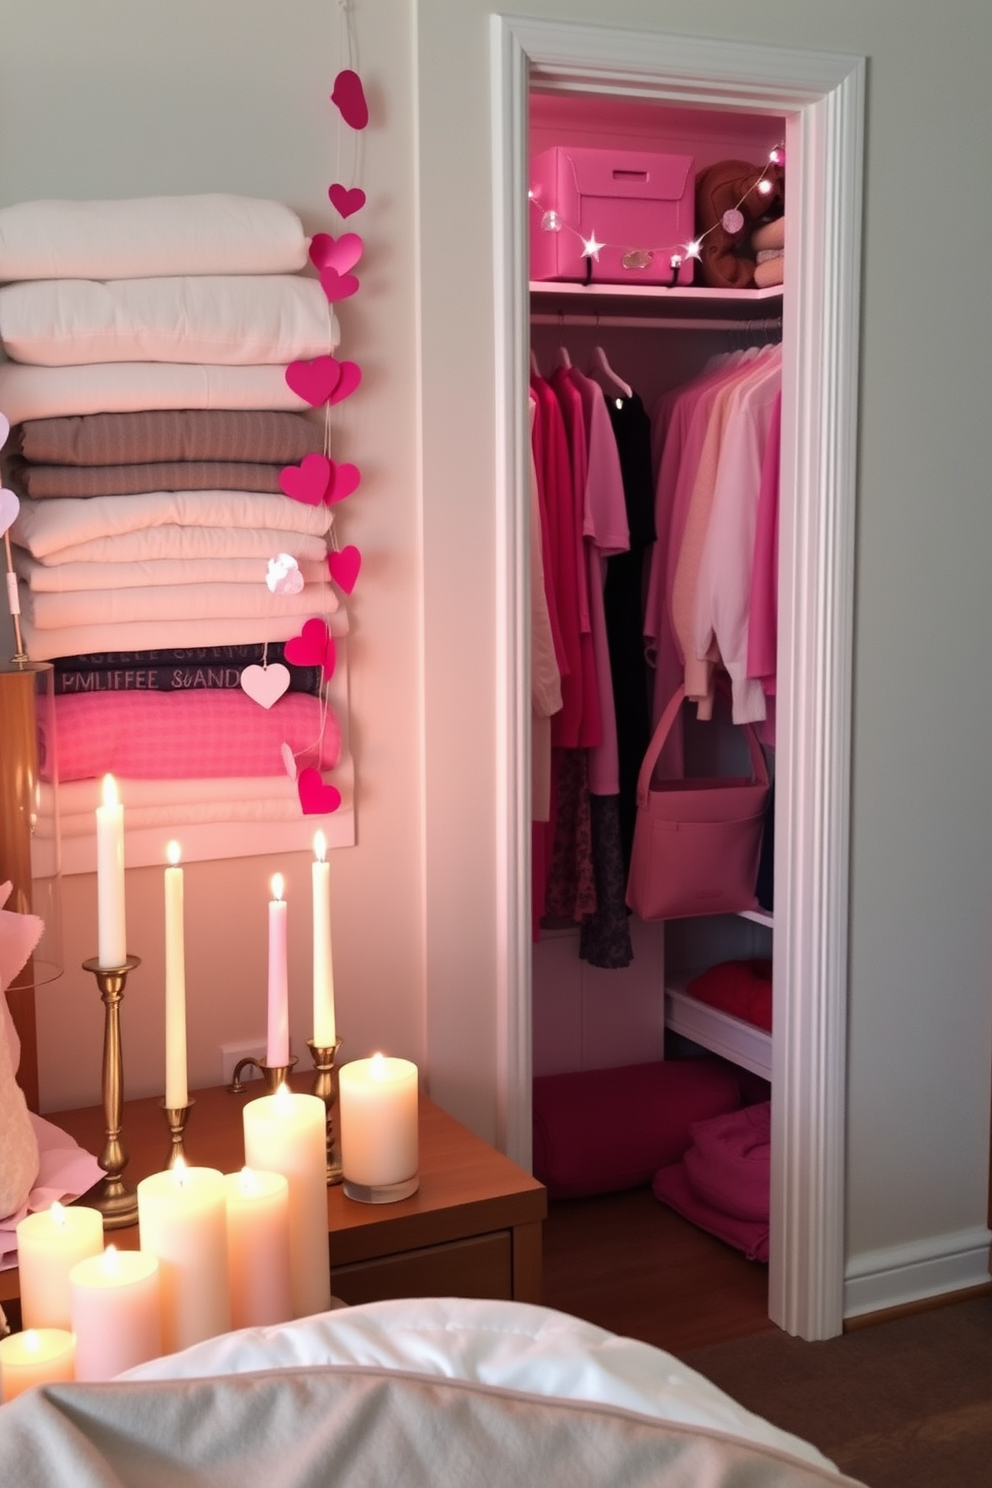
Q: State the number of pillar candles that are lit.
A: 7